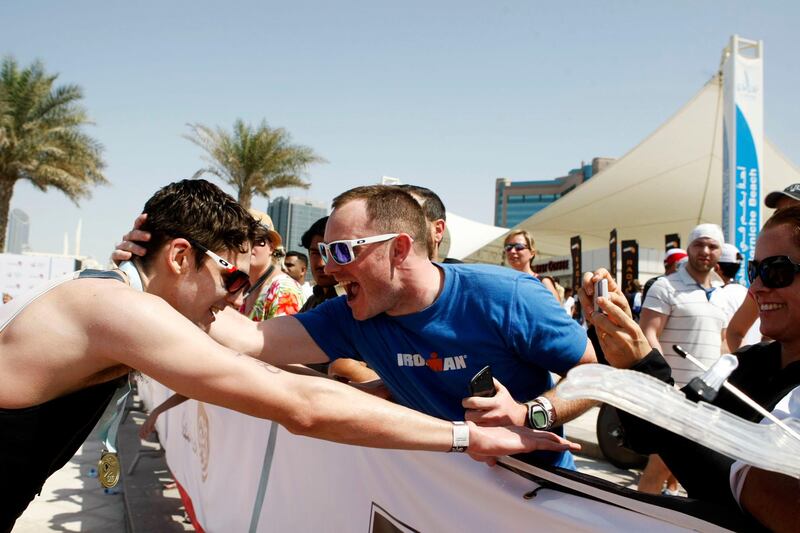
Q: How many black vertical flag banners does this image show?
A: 4